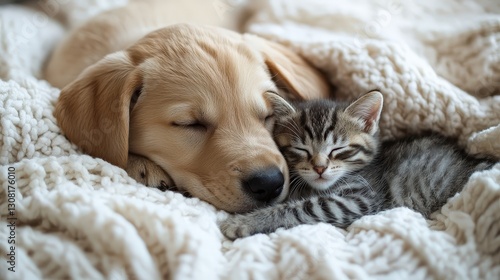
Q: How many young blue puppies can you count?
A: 0